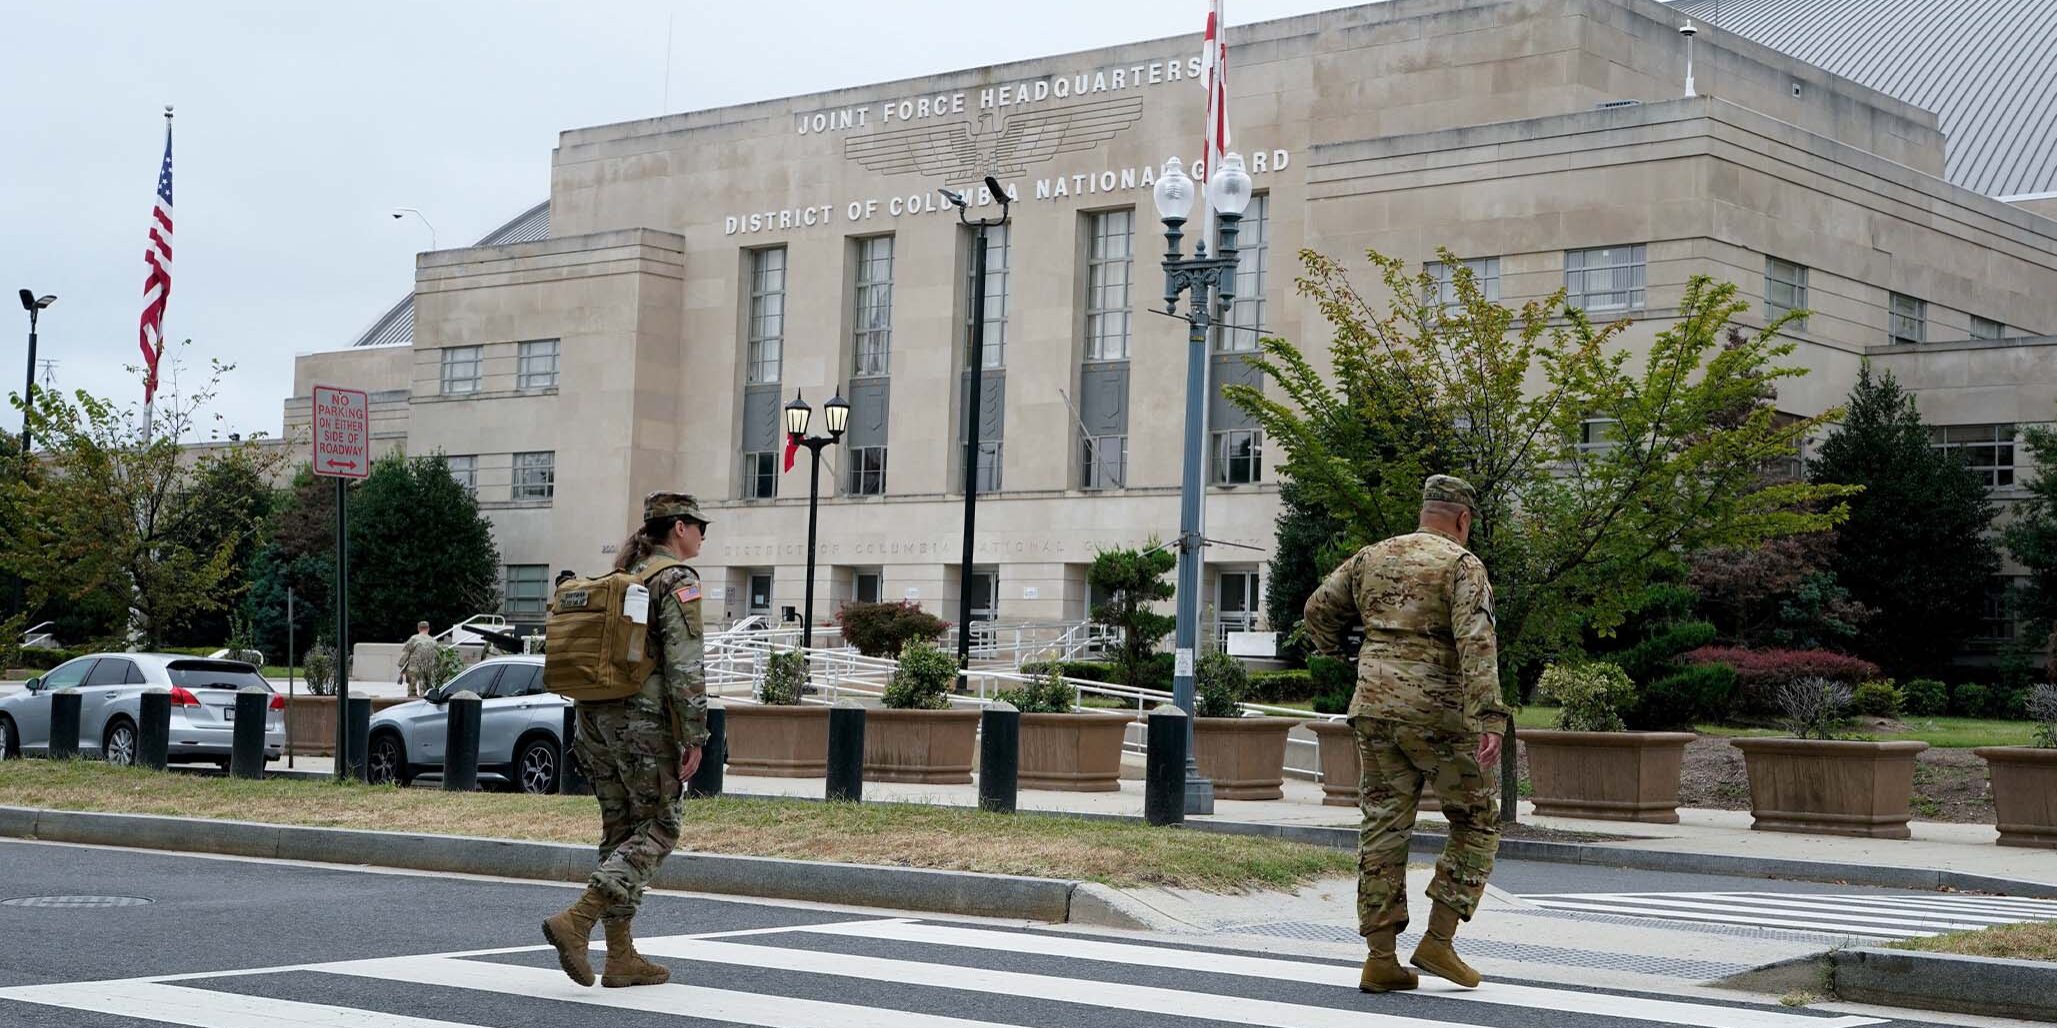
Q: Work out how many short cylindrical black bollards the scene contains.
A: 10